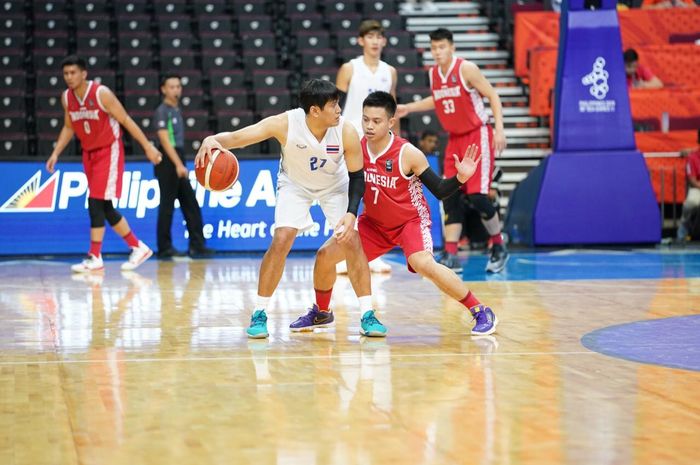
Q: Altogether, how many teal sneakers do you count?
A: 2